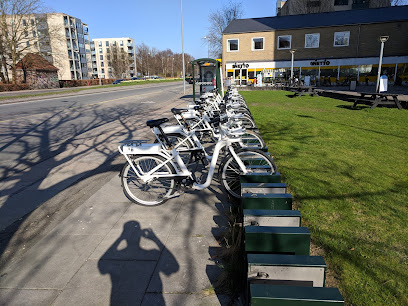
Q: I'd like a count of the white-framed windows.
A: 5